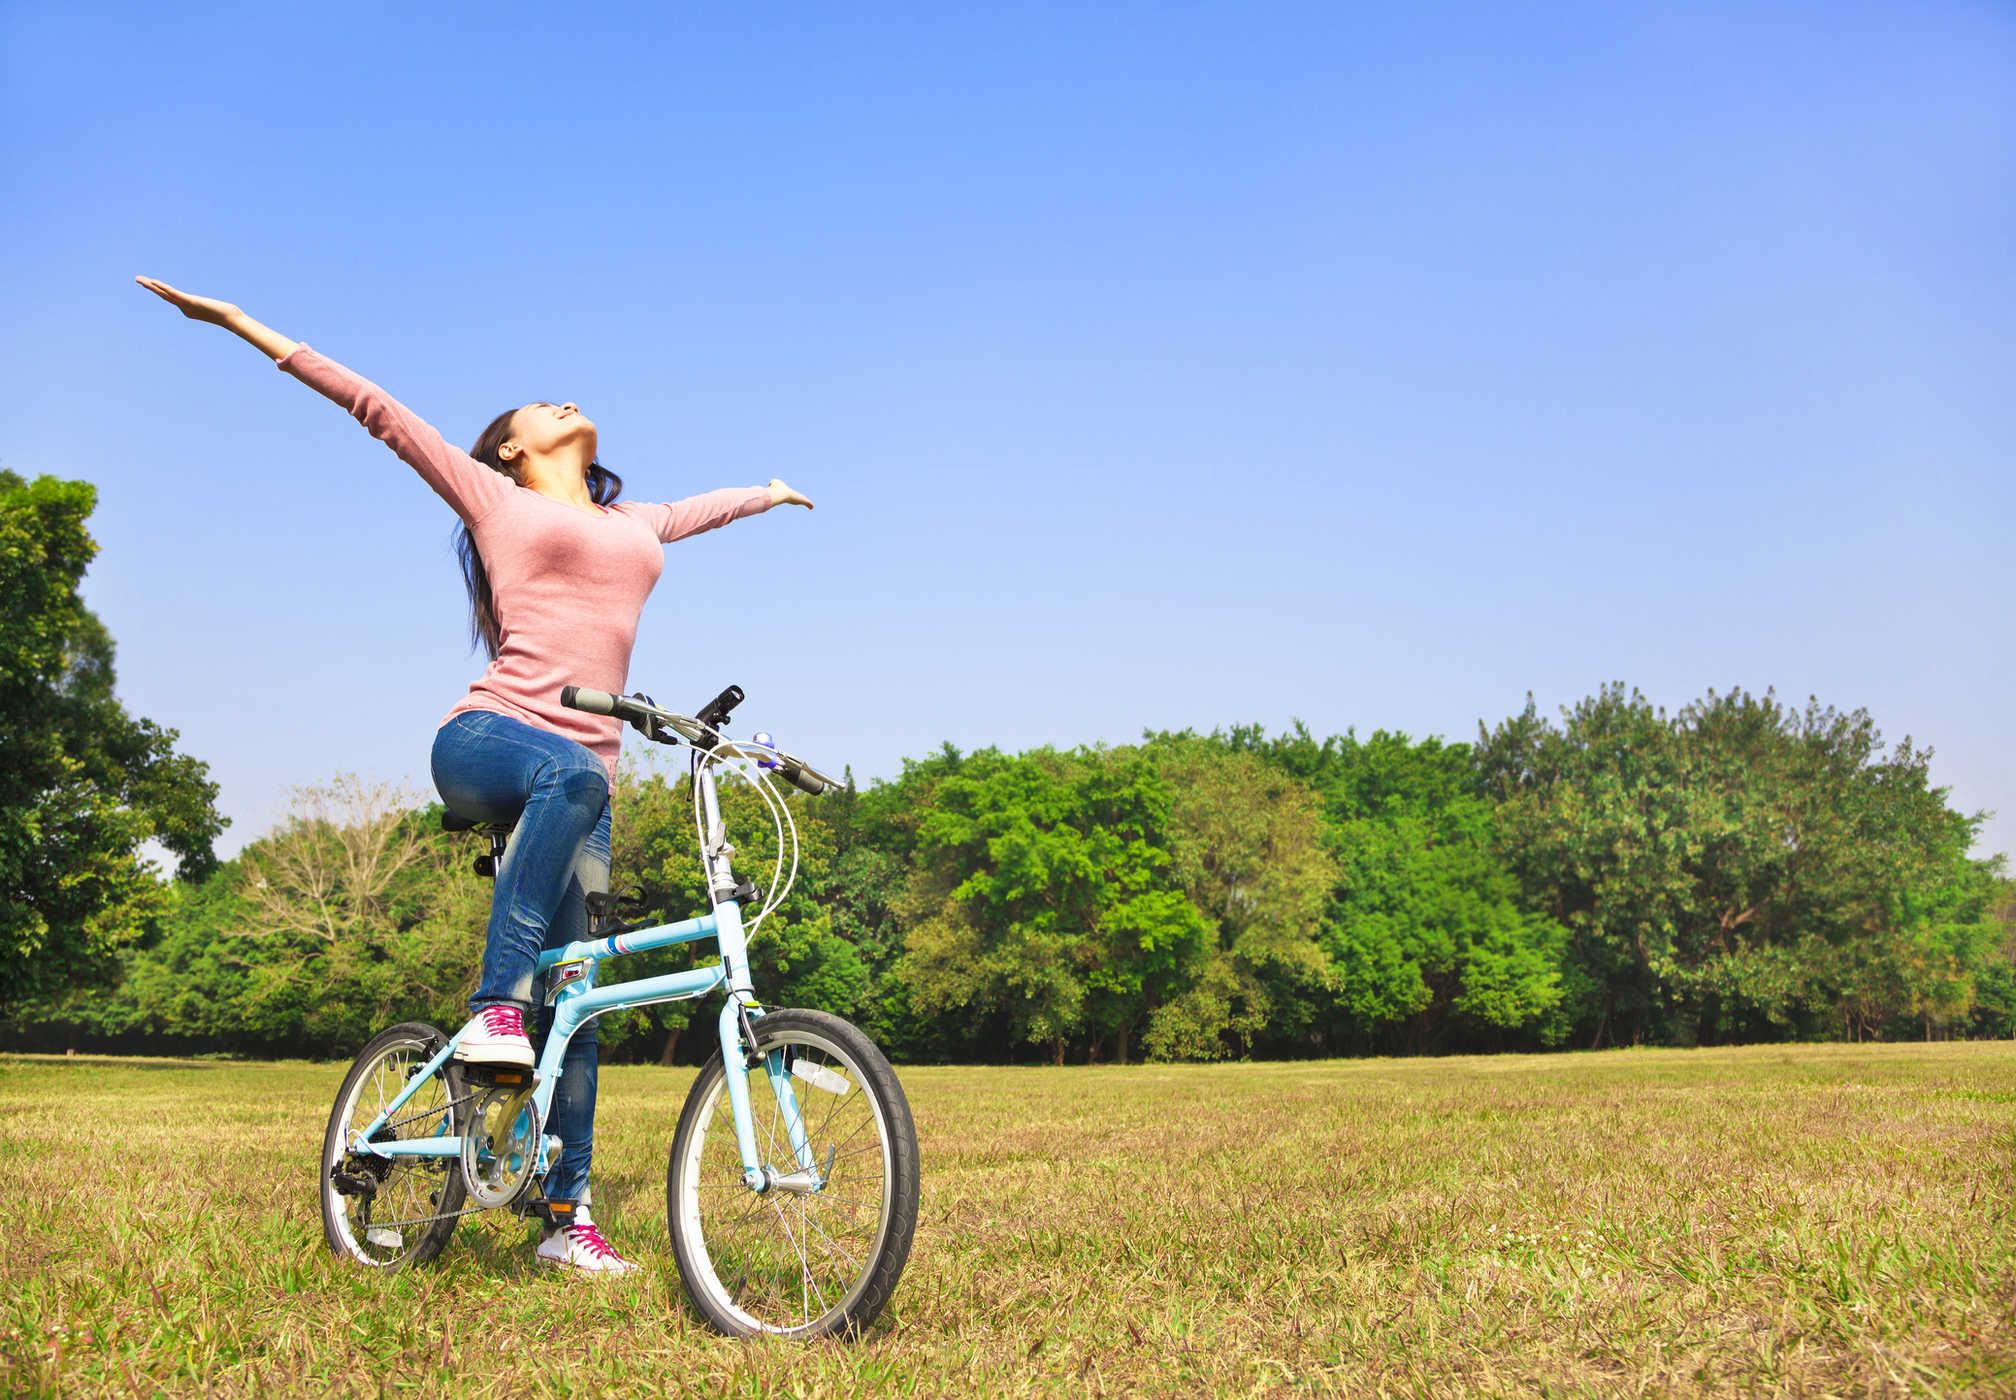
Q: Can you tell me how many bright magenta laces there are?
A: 2